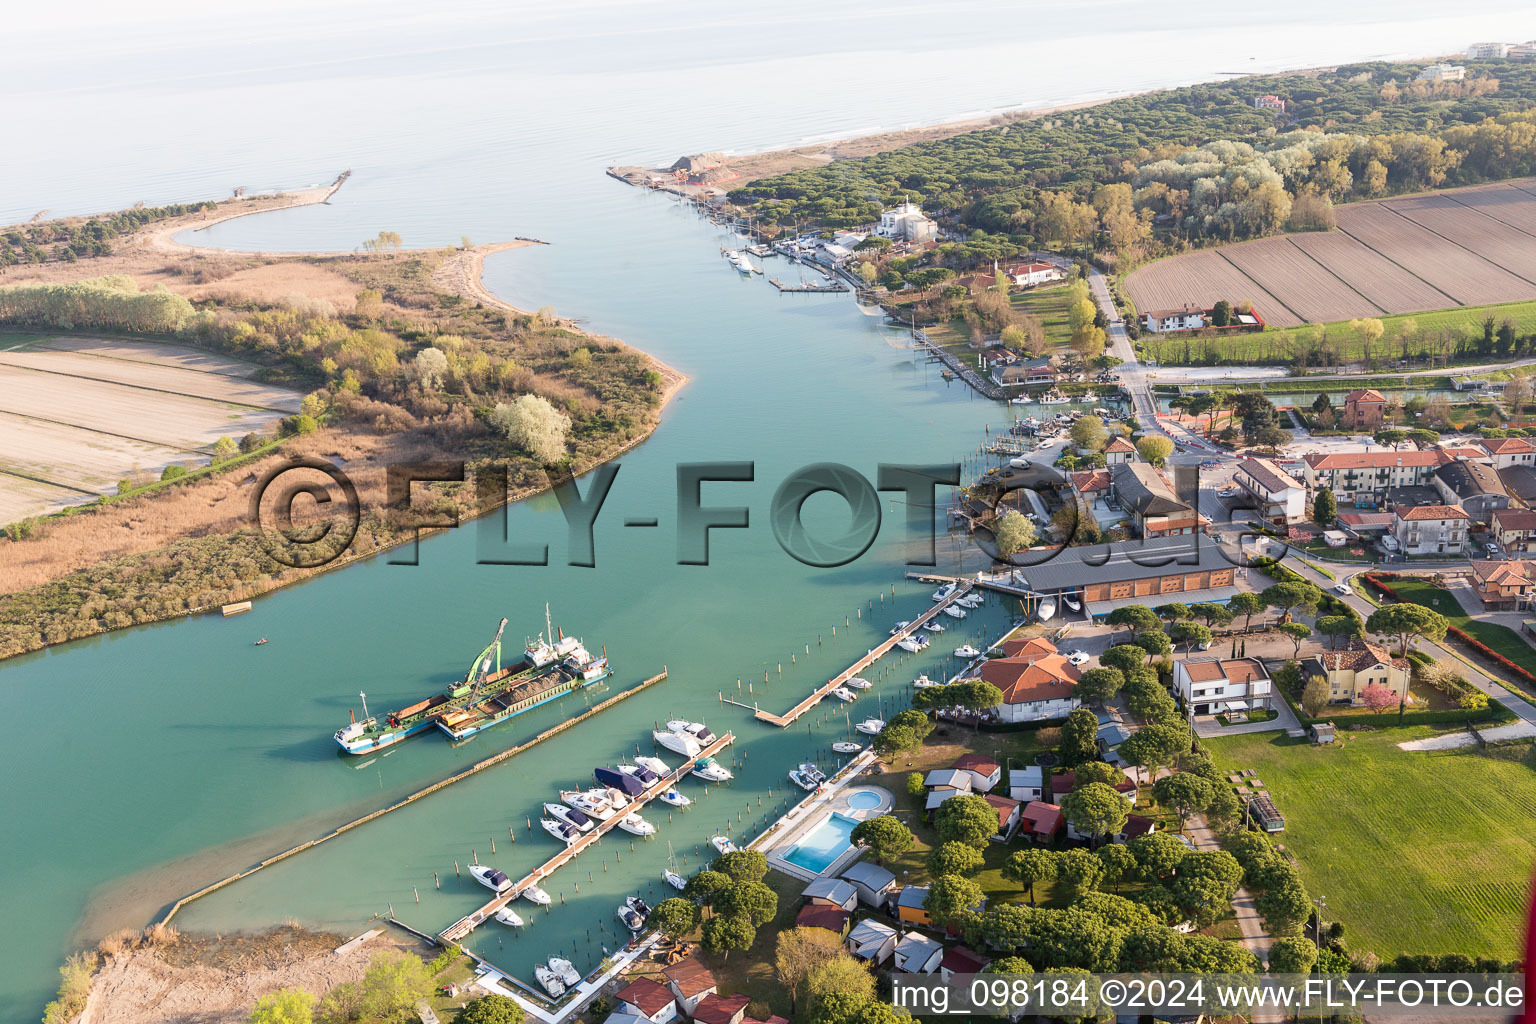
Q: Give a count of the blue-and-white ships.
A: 2